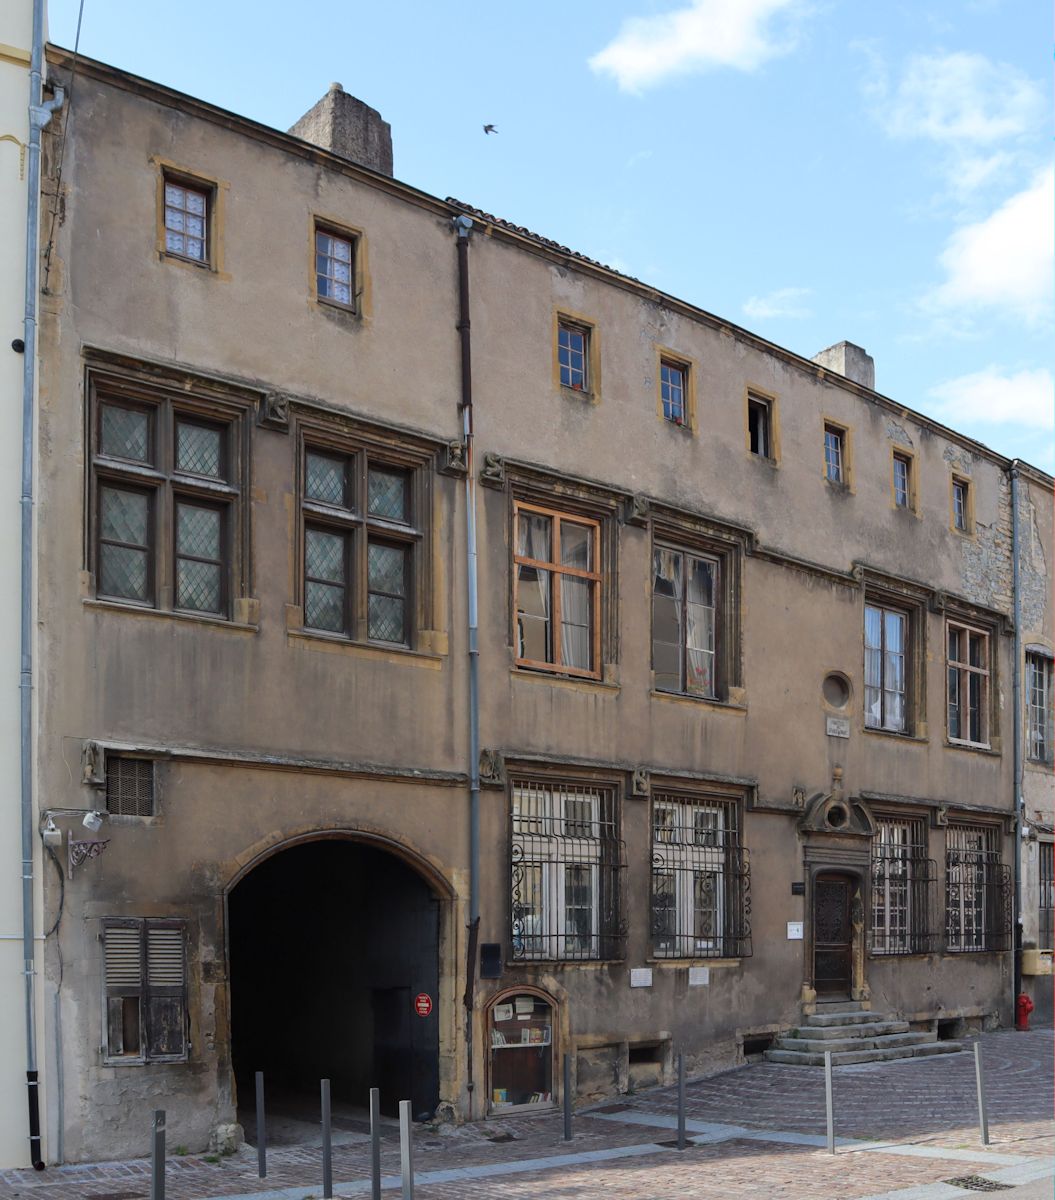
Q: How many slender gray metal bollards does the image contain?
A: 9